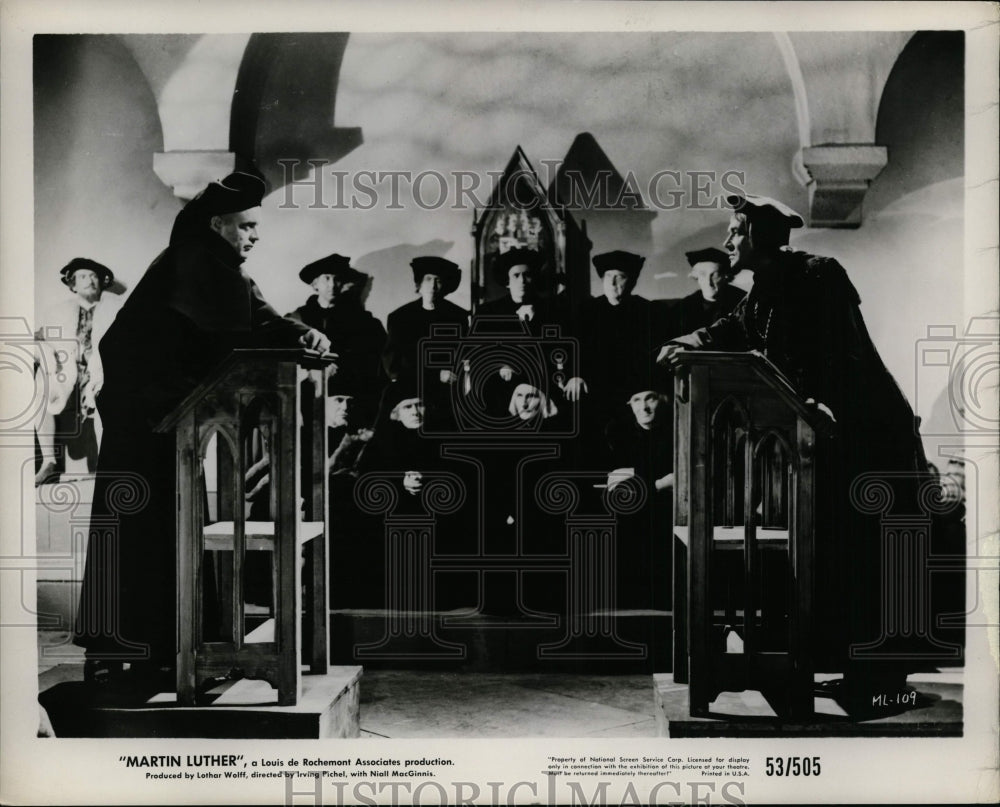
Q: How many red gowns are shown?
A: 0